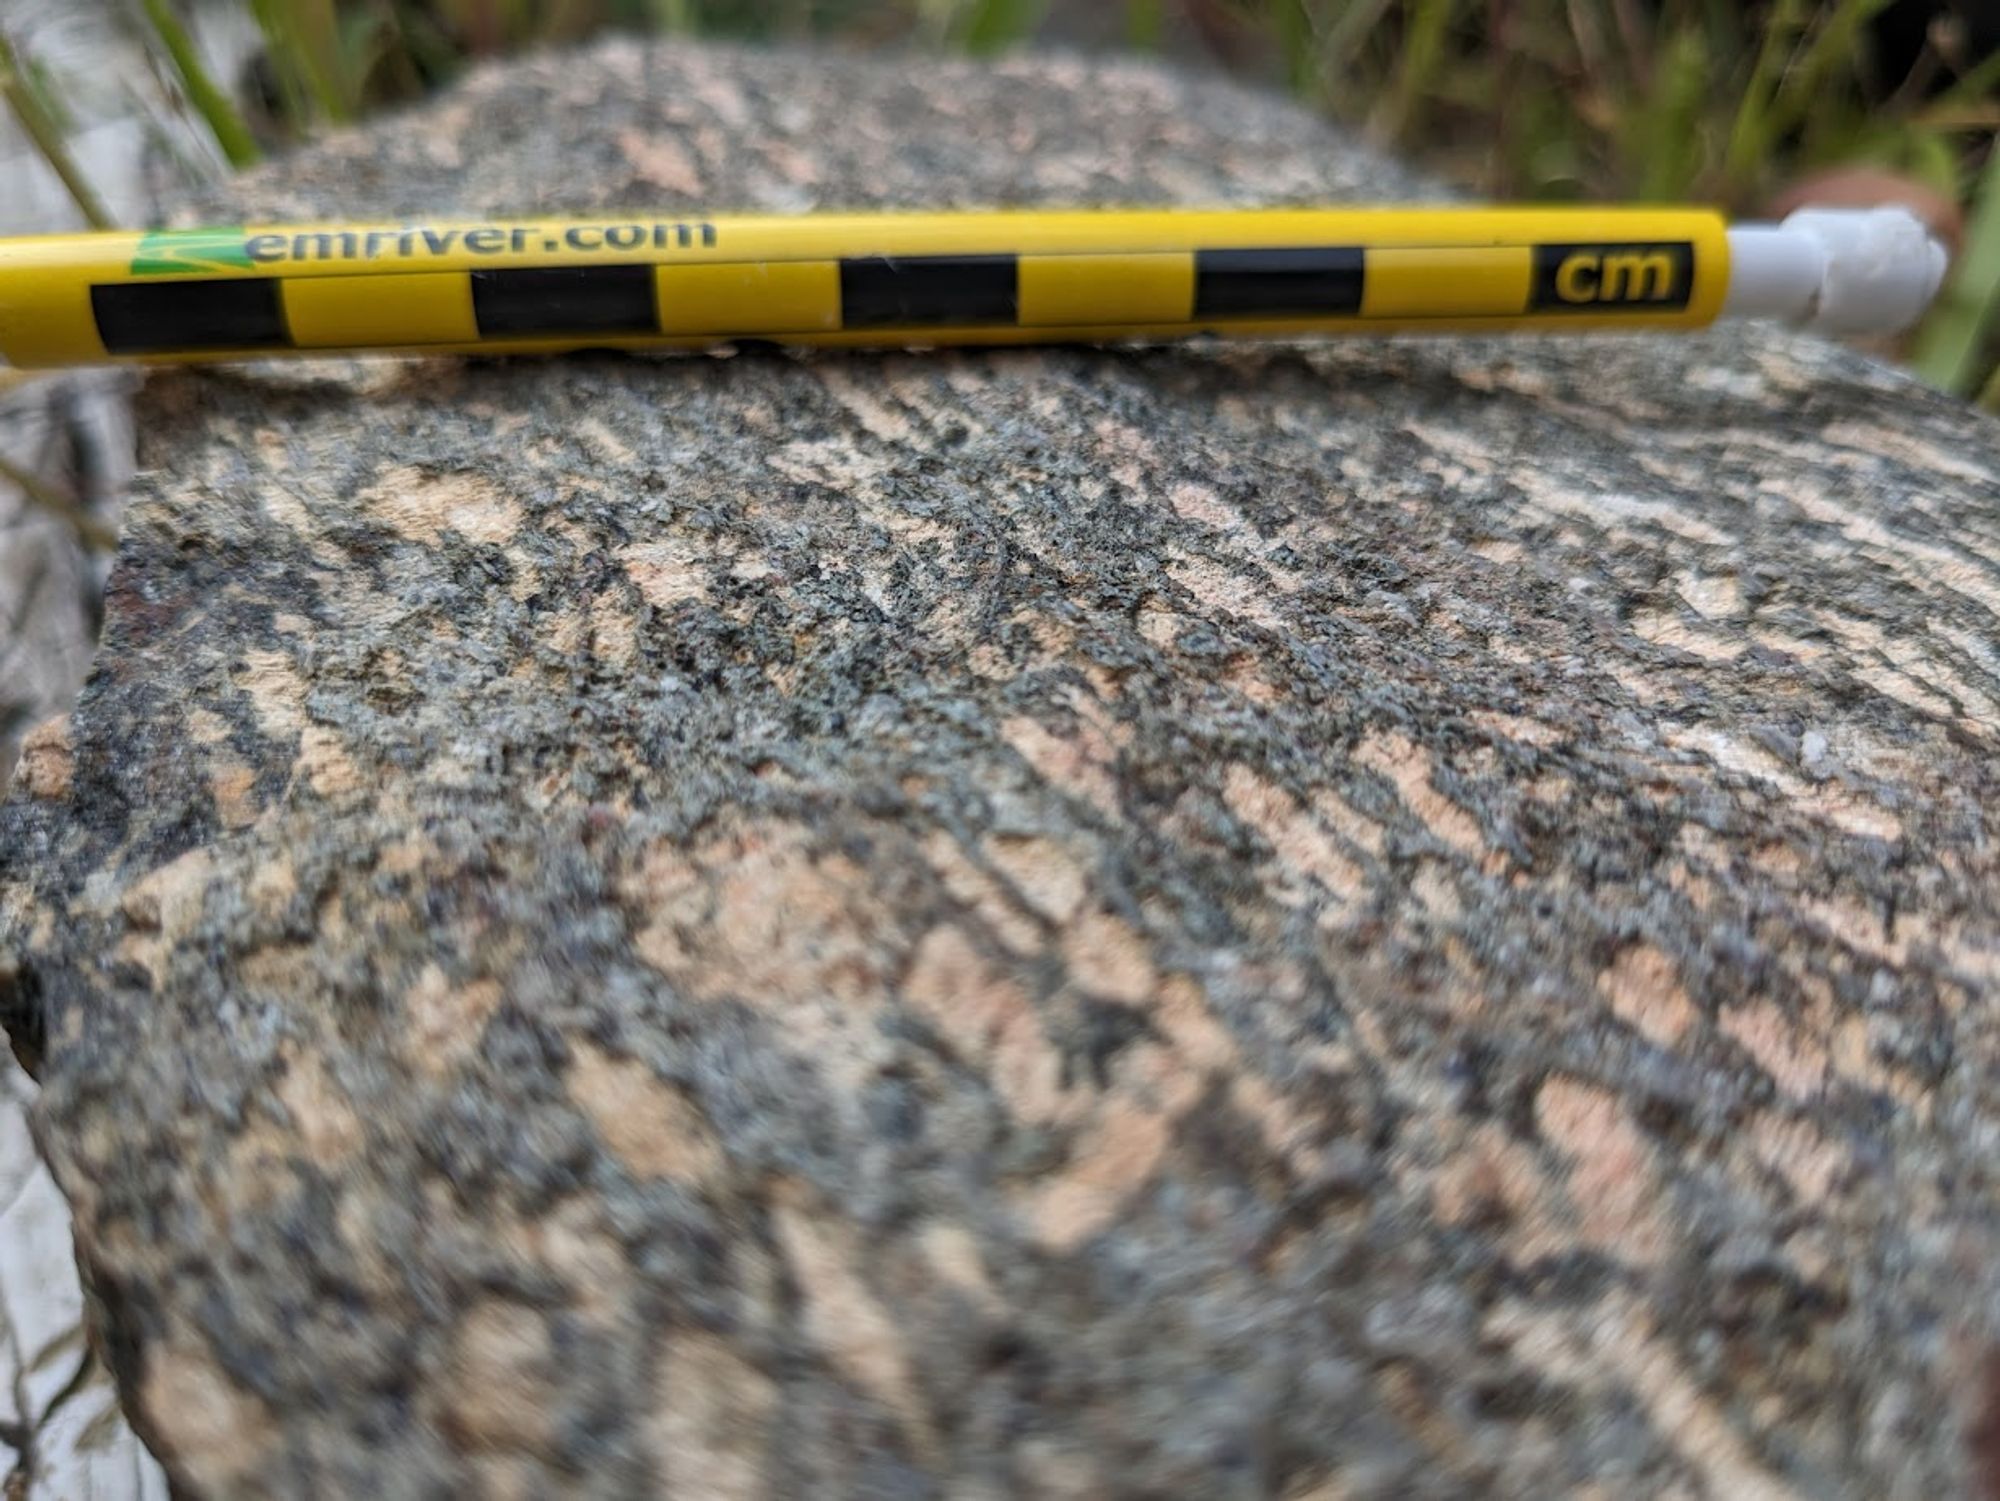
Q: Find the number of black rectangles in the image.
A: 5